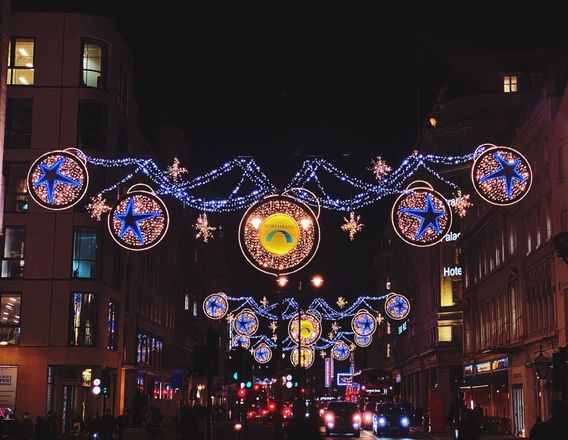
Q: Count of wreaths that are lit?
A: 15